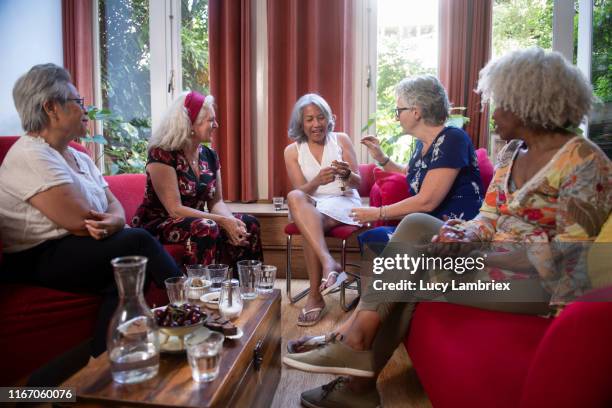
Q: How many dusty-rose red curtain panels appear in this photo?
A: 4